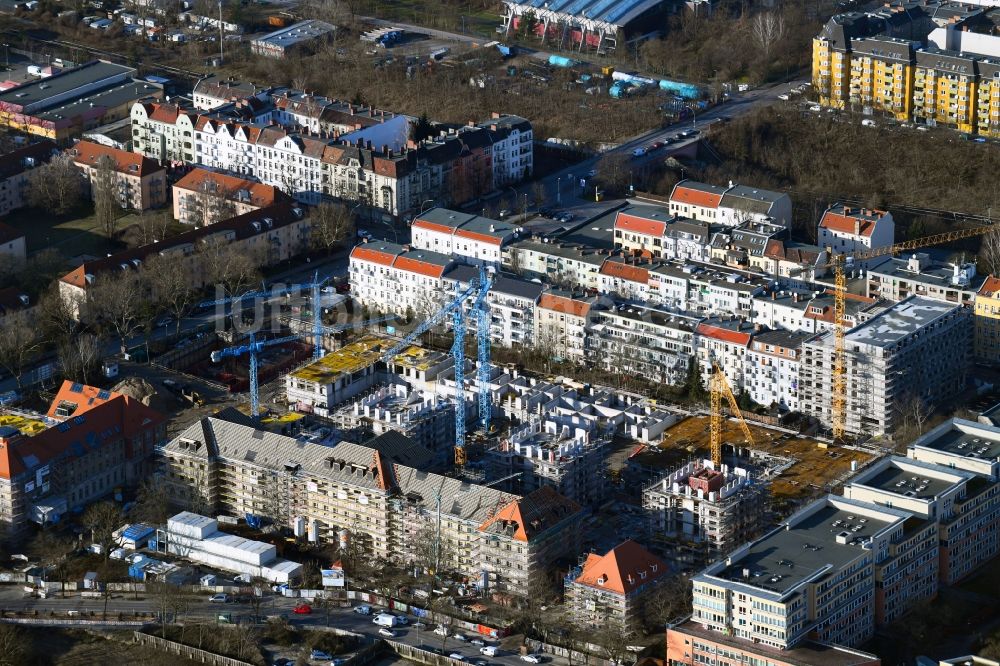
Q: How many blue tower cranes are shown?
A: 4